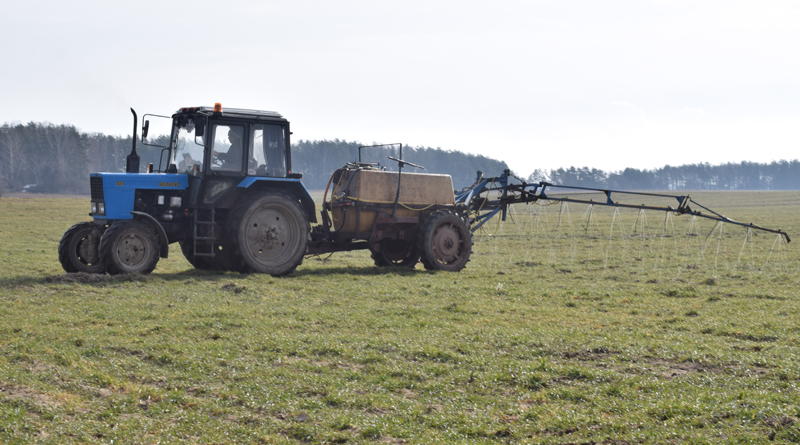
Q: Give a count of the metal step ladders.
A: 1